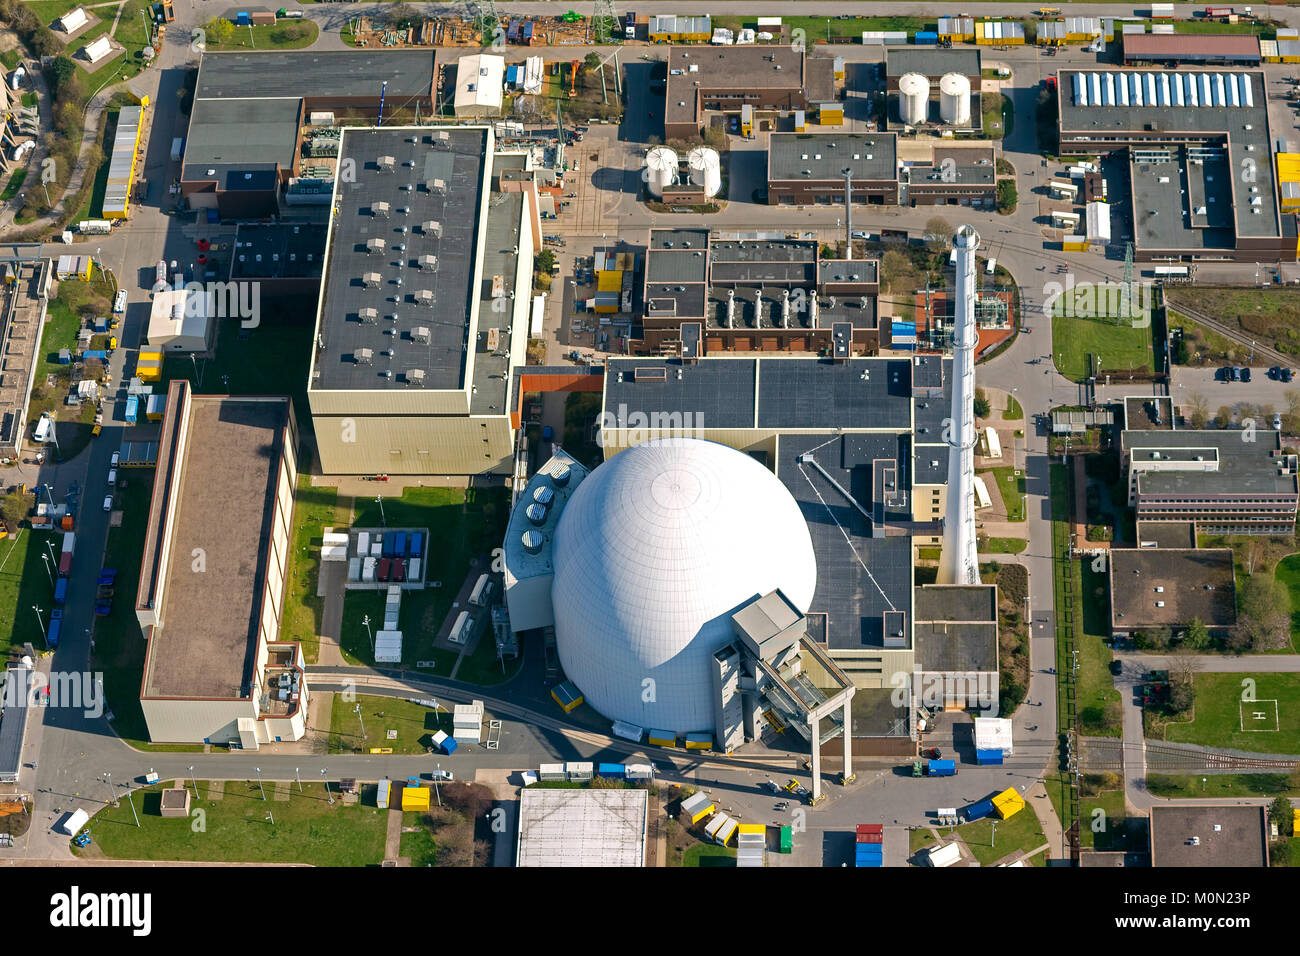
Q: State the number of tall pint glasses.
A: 0